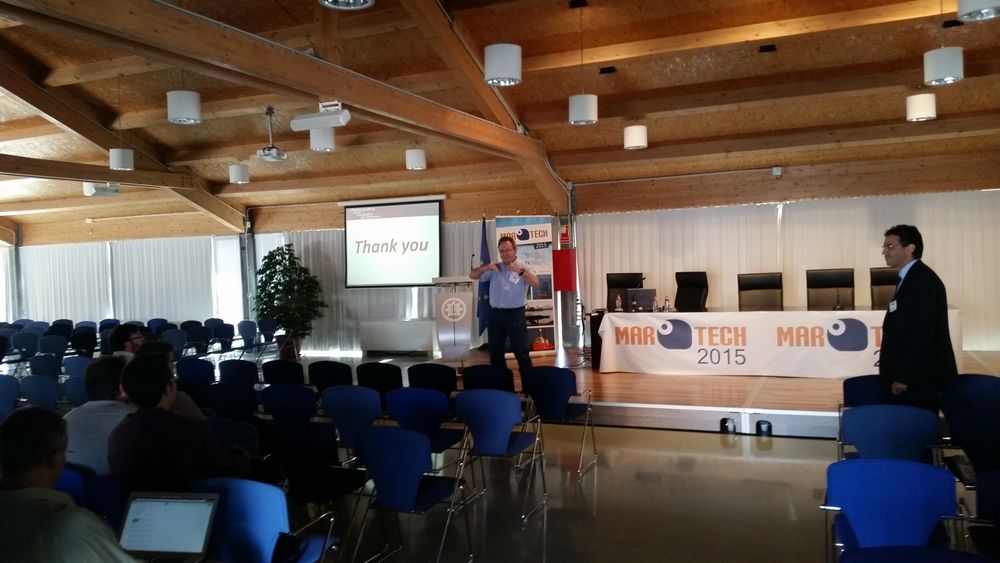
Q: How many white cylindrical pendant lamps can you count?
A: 12